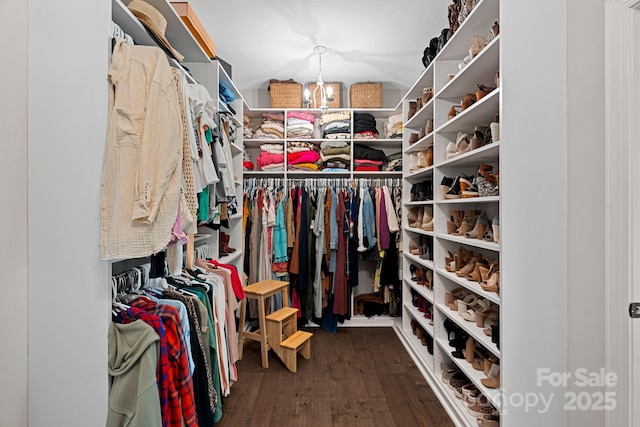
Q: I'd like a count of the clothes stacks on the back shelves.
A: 12